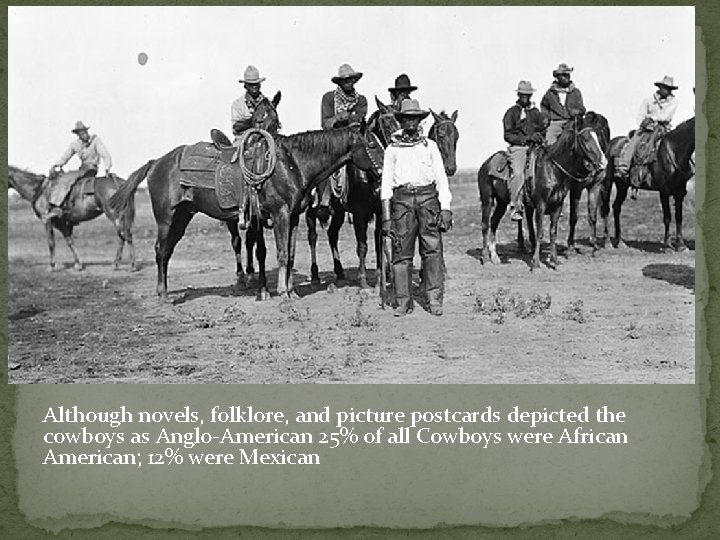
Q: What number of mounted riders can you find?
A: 7